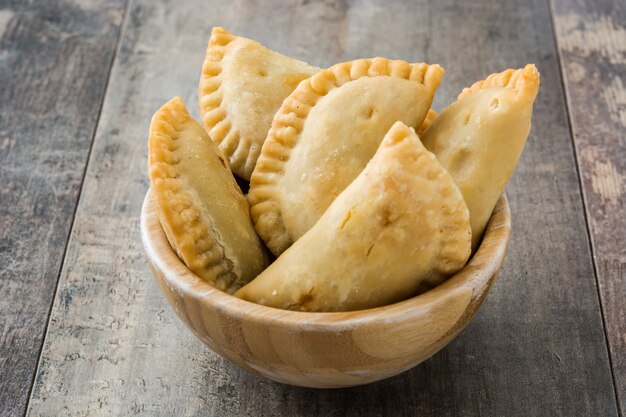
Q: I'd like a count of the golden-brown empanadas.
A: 5